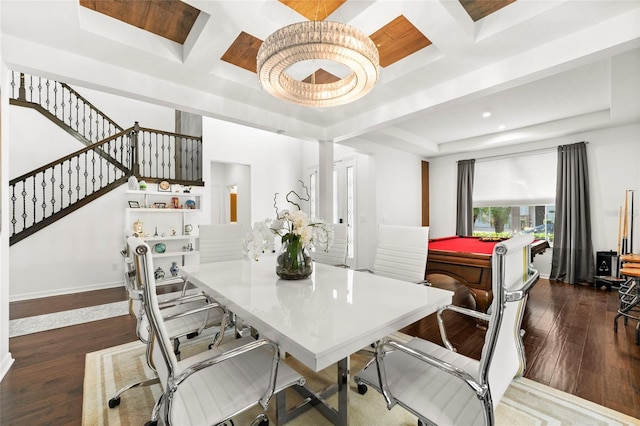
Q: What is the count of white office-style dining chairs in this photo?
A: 6